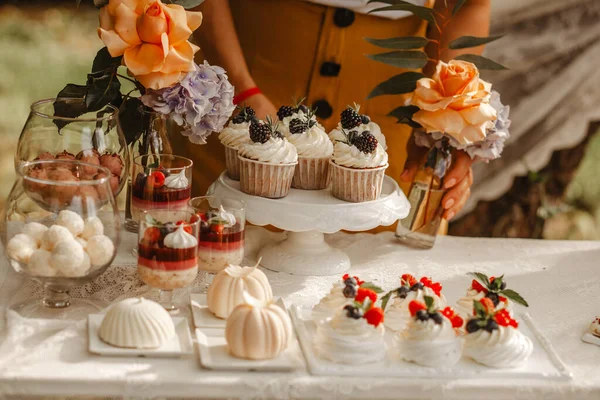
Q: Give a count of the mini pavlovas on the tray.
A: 6